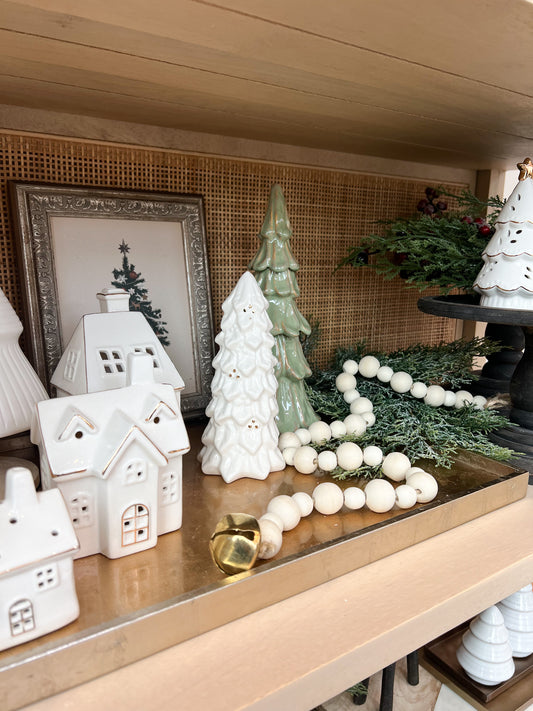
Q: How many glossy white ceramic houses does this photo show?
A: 3